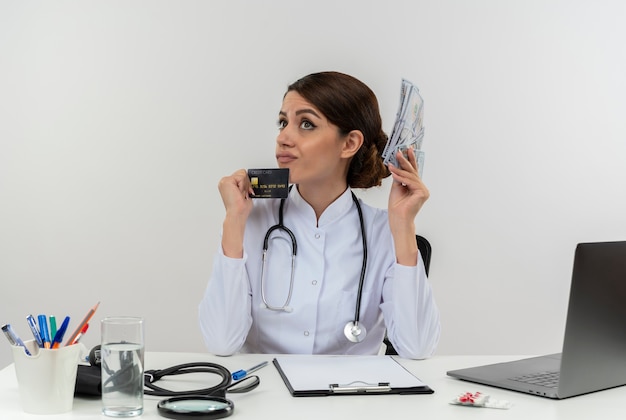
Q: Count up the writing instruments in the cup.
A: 7